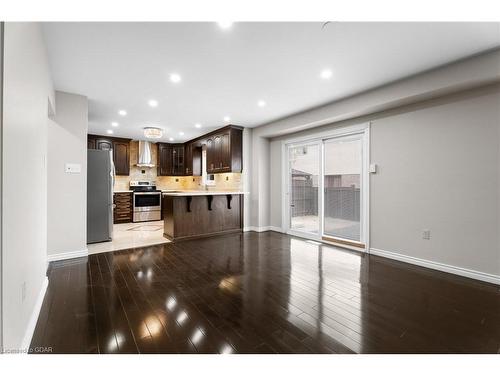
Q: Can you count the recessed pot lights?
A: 12